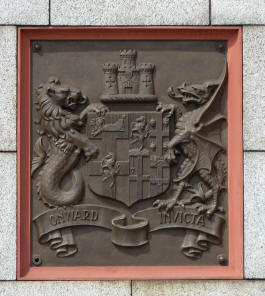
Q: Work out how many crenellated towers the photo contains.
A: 3